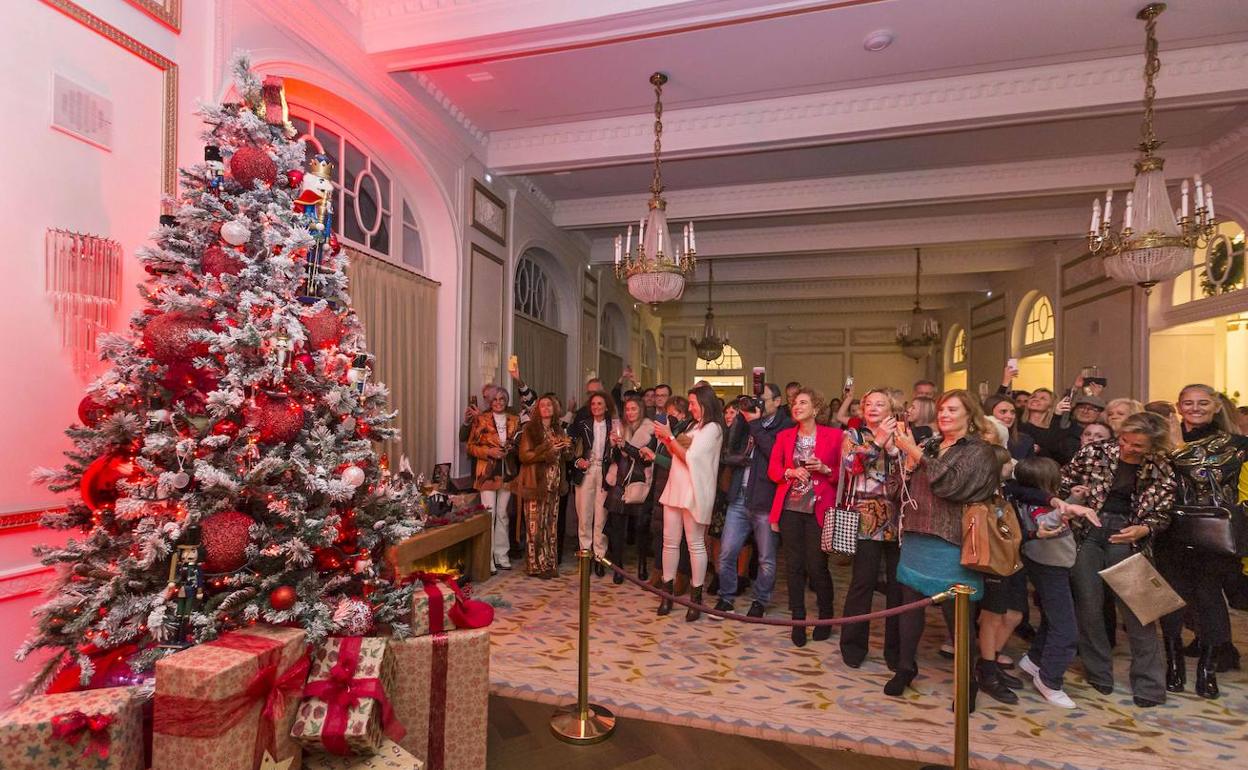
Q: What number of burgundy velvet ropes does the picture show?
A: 1